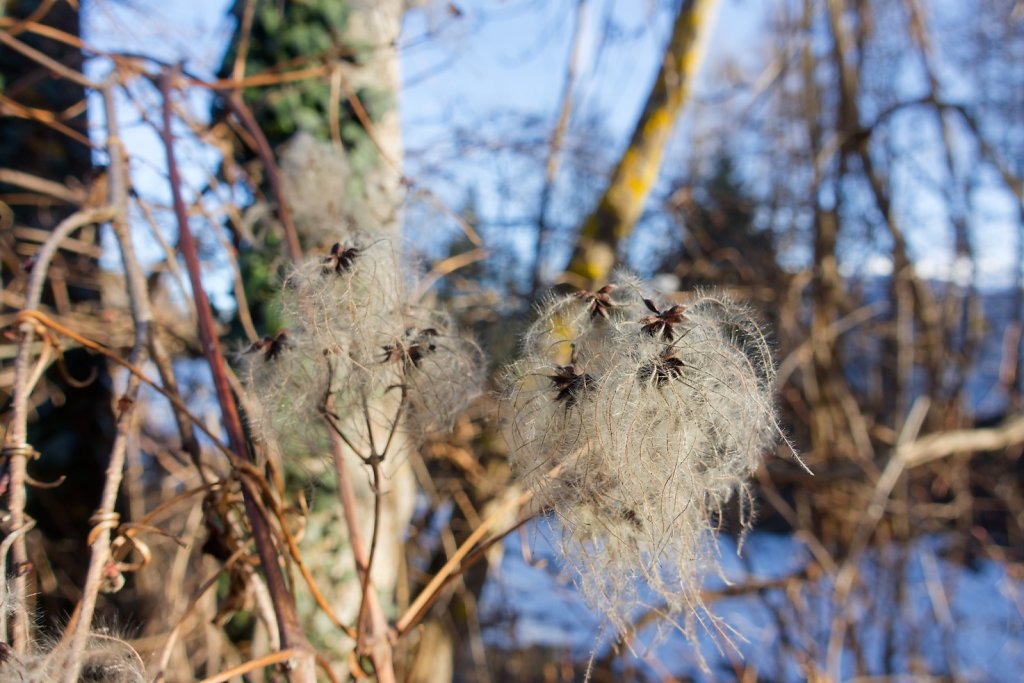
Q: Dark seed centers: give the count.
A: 7